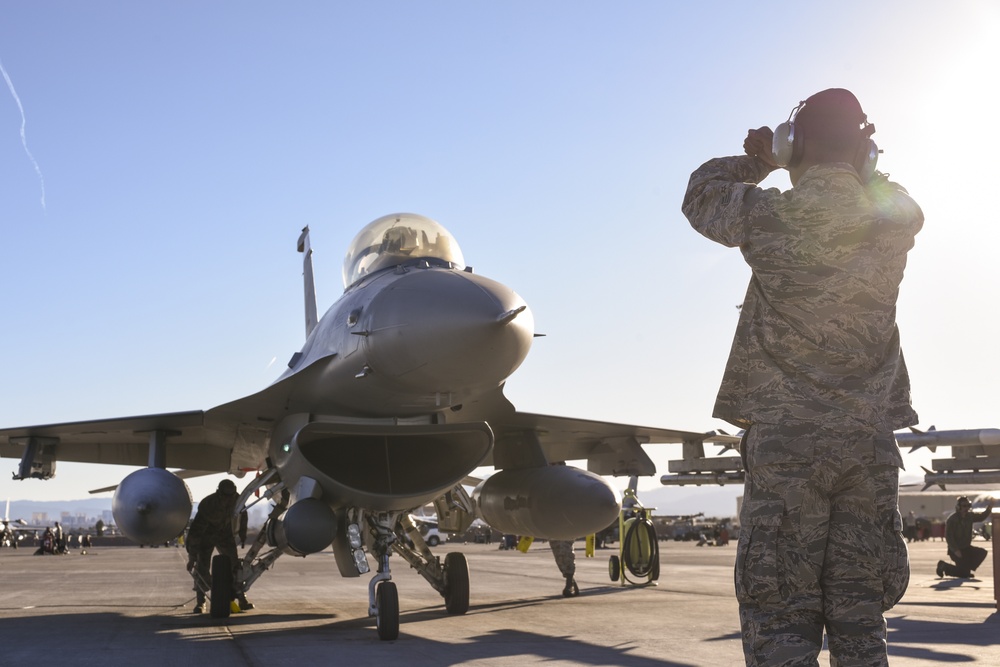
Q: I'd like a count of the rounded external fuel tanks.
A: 2